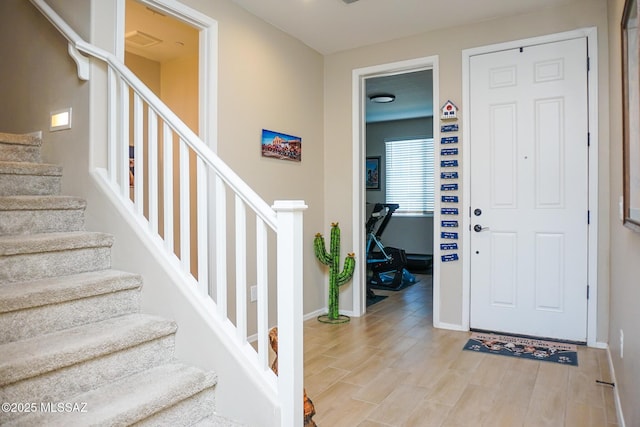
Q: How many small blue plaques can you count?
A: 12